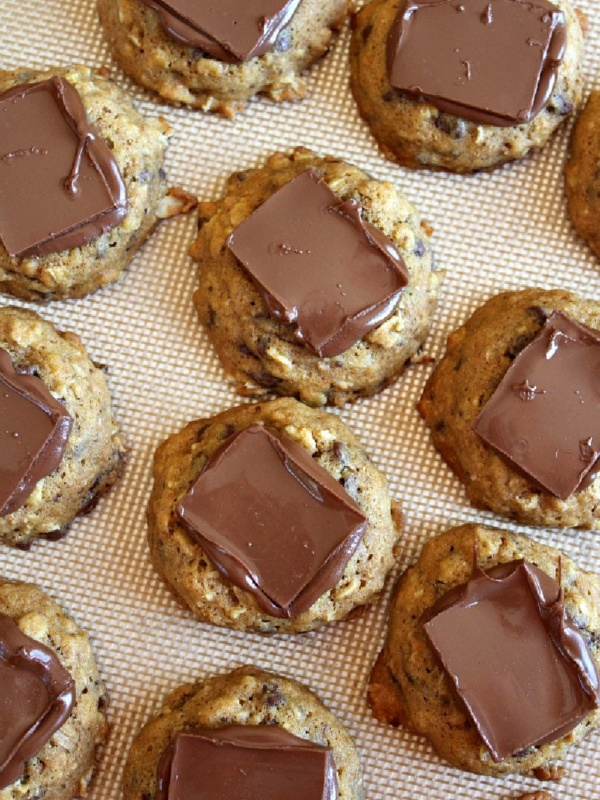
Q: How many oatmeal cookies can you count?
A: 11